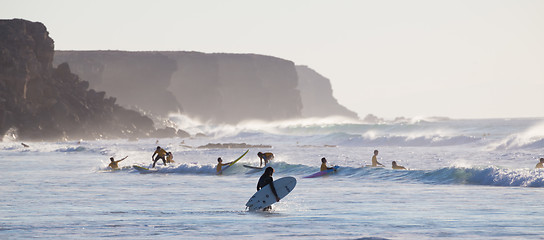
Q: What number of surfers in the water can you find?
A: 10